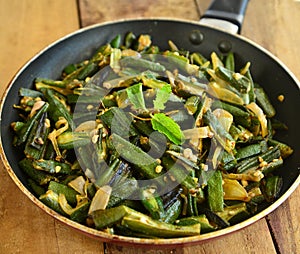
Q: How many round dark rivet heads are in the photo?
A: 2